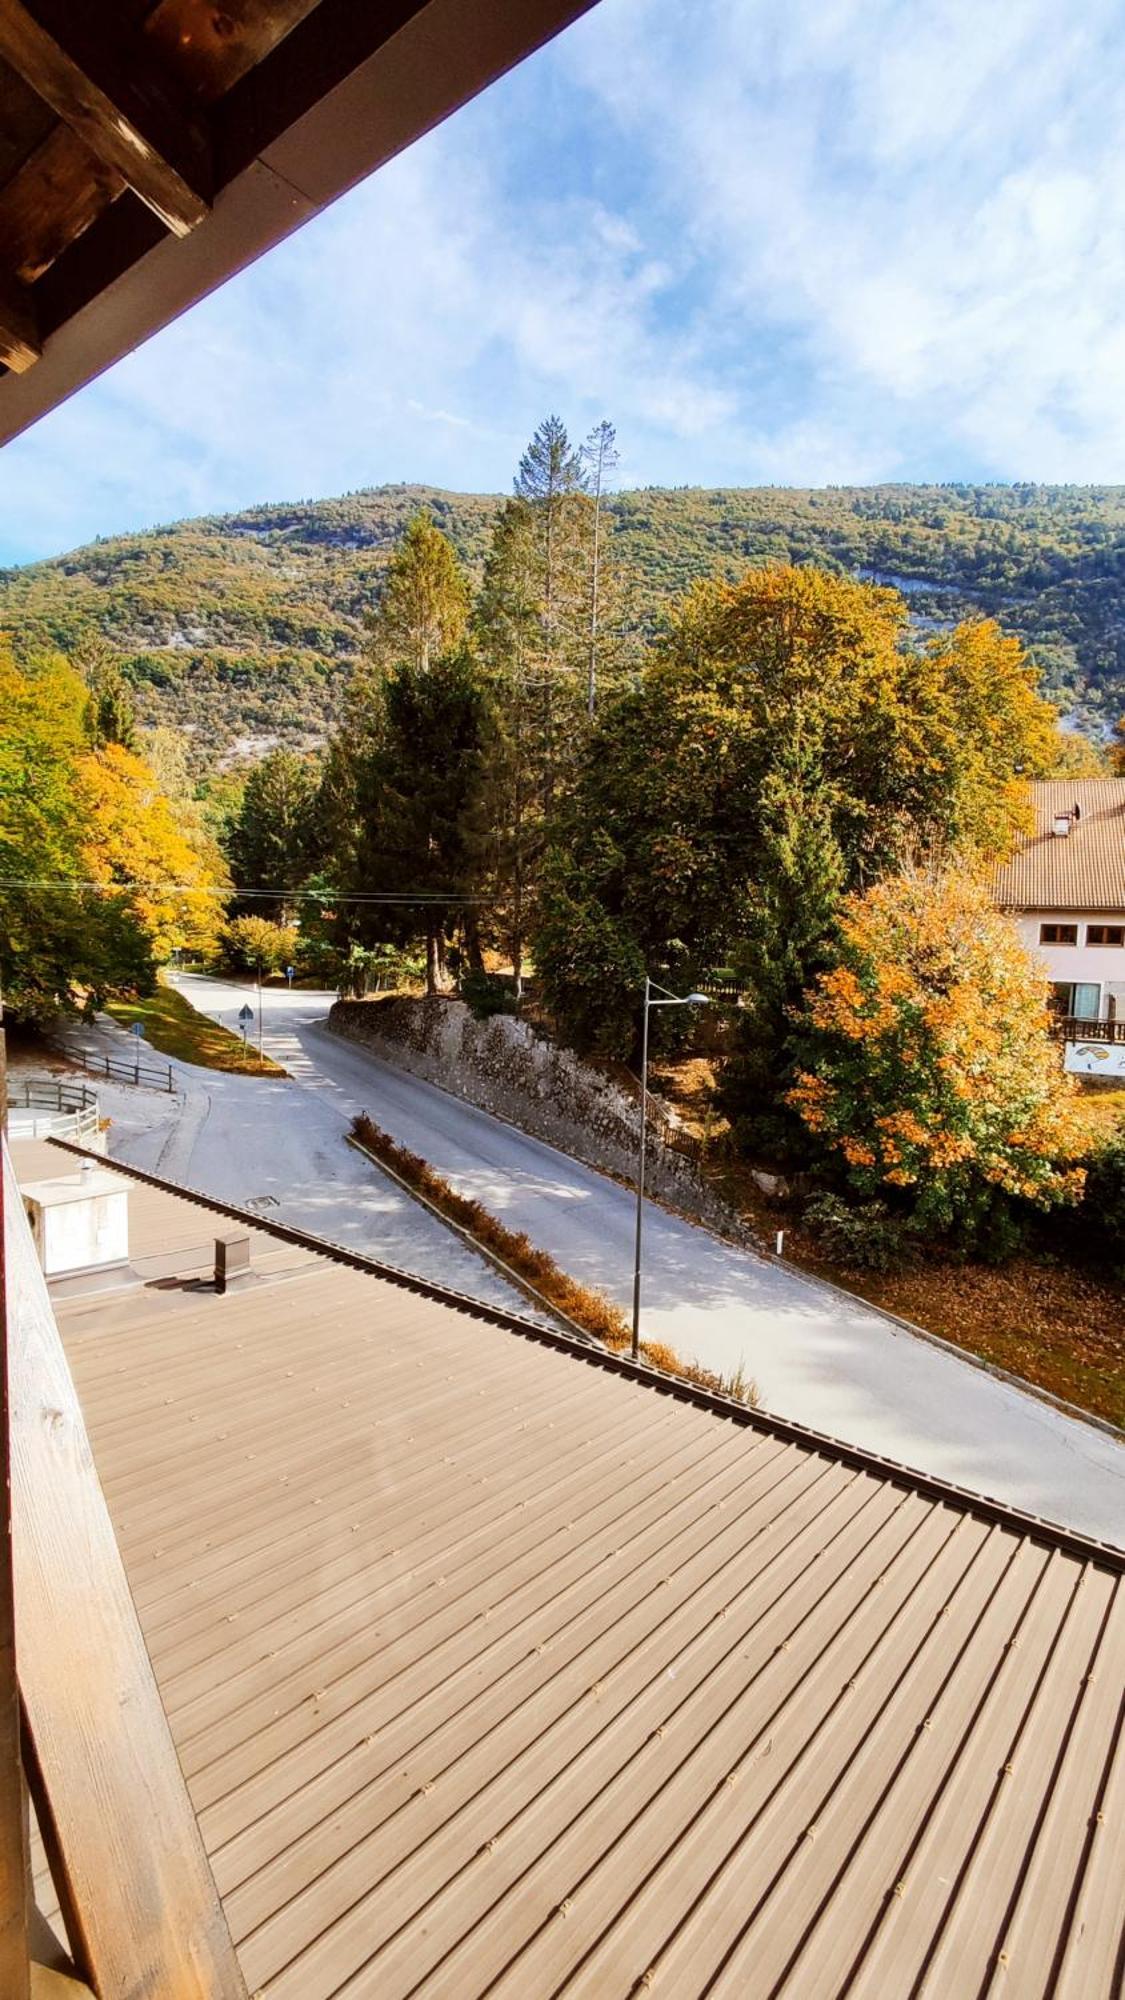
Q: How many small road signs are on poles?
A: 3